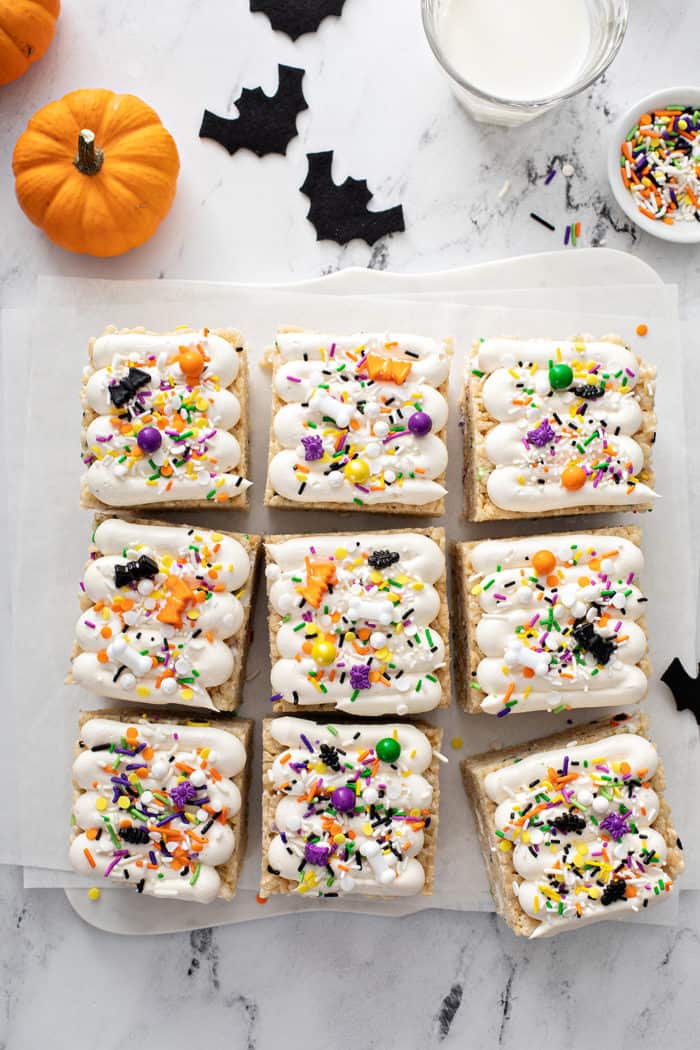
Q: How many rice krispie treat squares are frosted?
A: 9